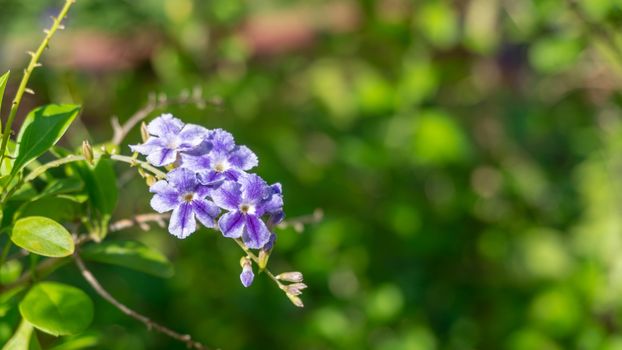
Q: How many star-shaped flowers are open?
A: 4